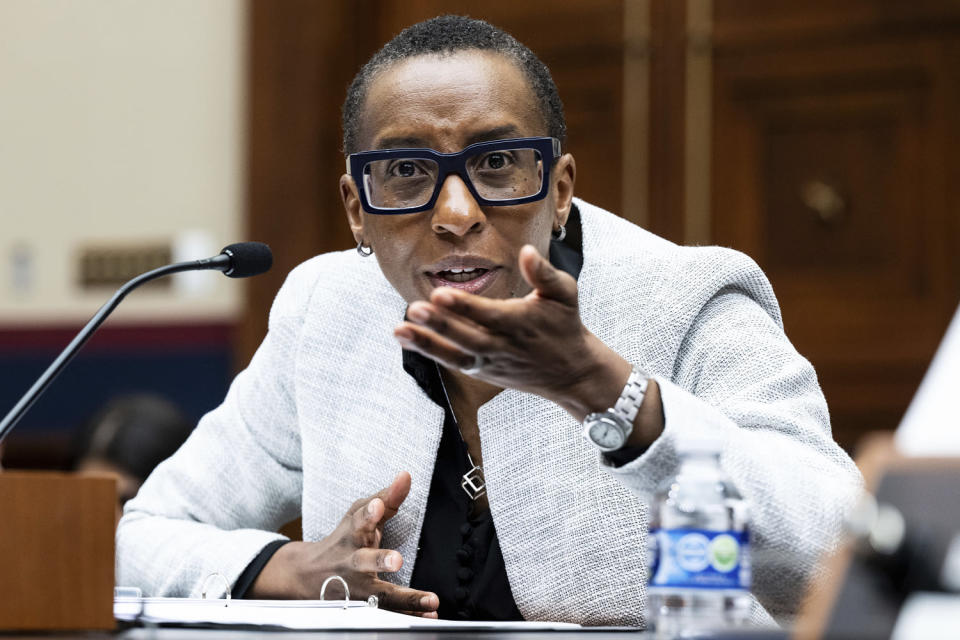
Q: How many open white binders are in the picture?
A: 1